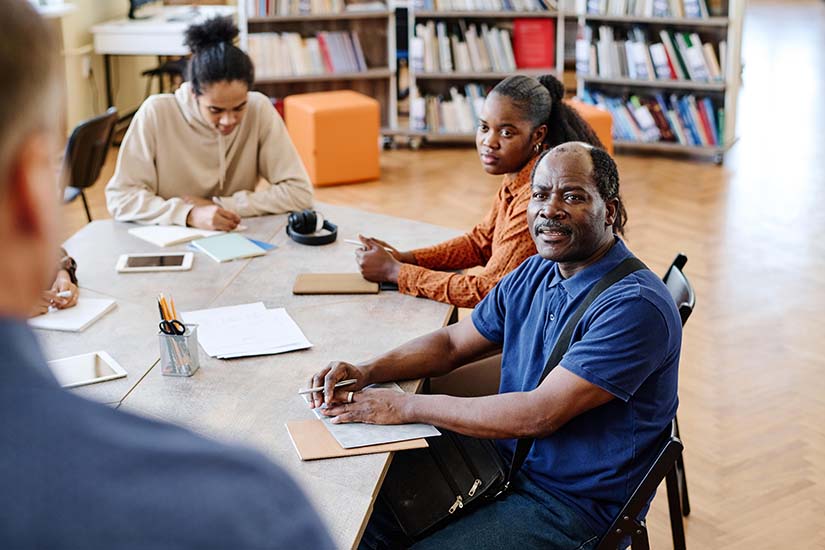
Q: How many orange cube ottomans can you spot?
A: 2